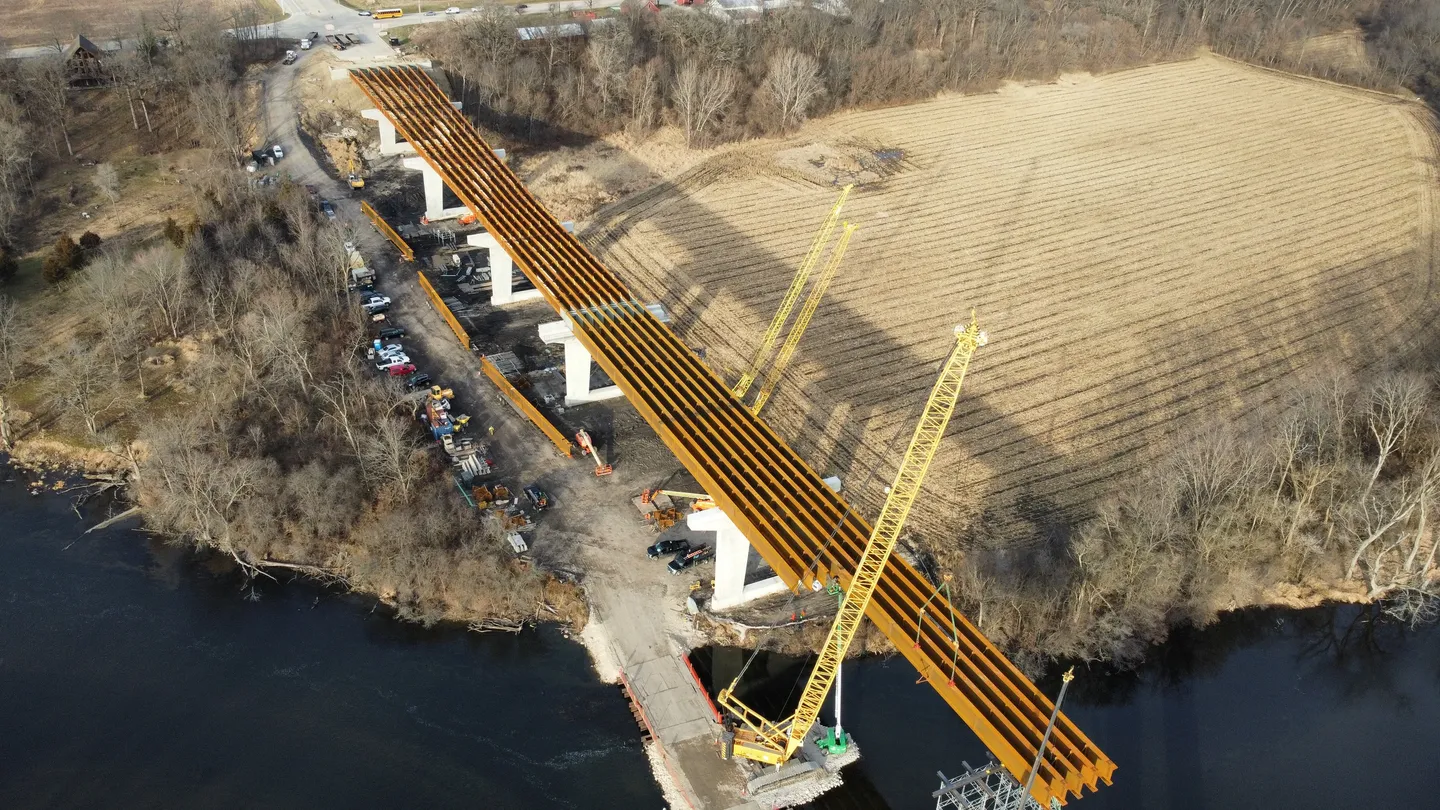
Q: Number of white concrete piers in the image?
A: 5